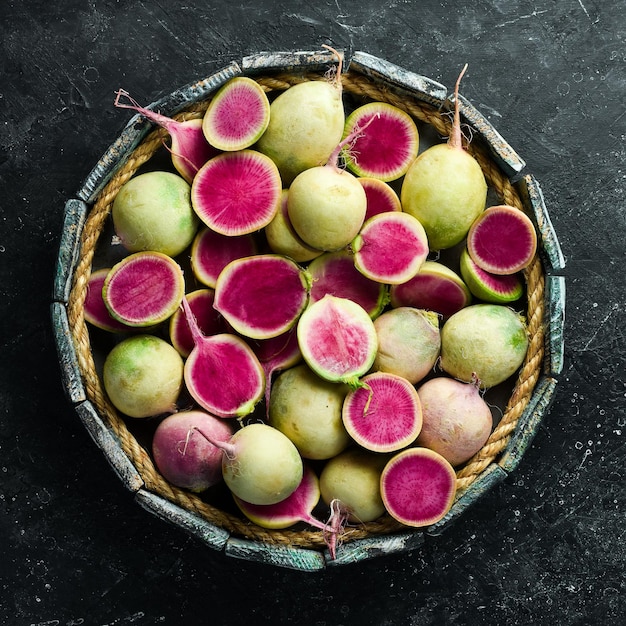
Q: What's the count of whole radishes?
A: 12